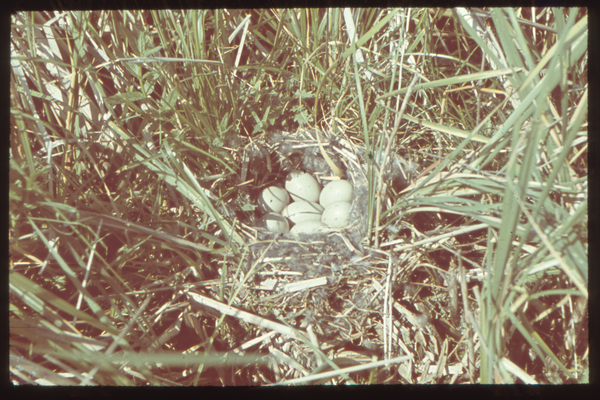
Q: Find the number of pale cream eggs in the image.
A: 7